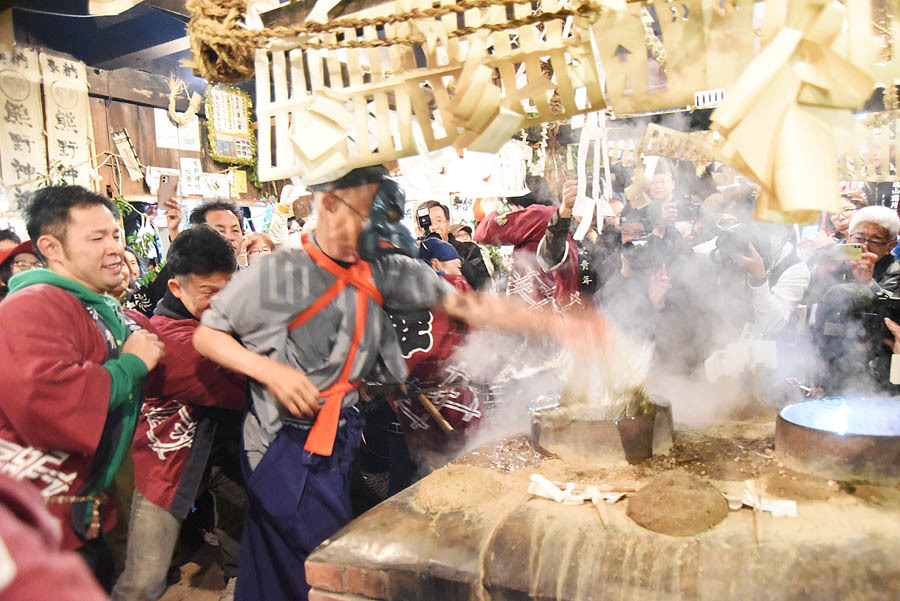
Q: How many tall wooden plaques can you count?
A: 2